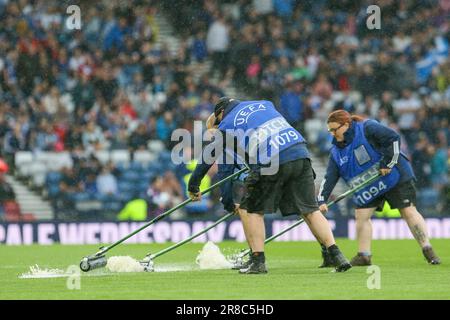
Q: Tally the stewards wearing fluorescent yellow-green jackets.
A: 3